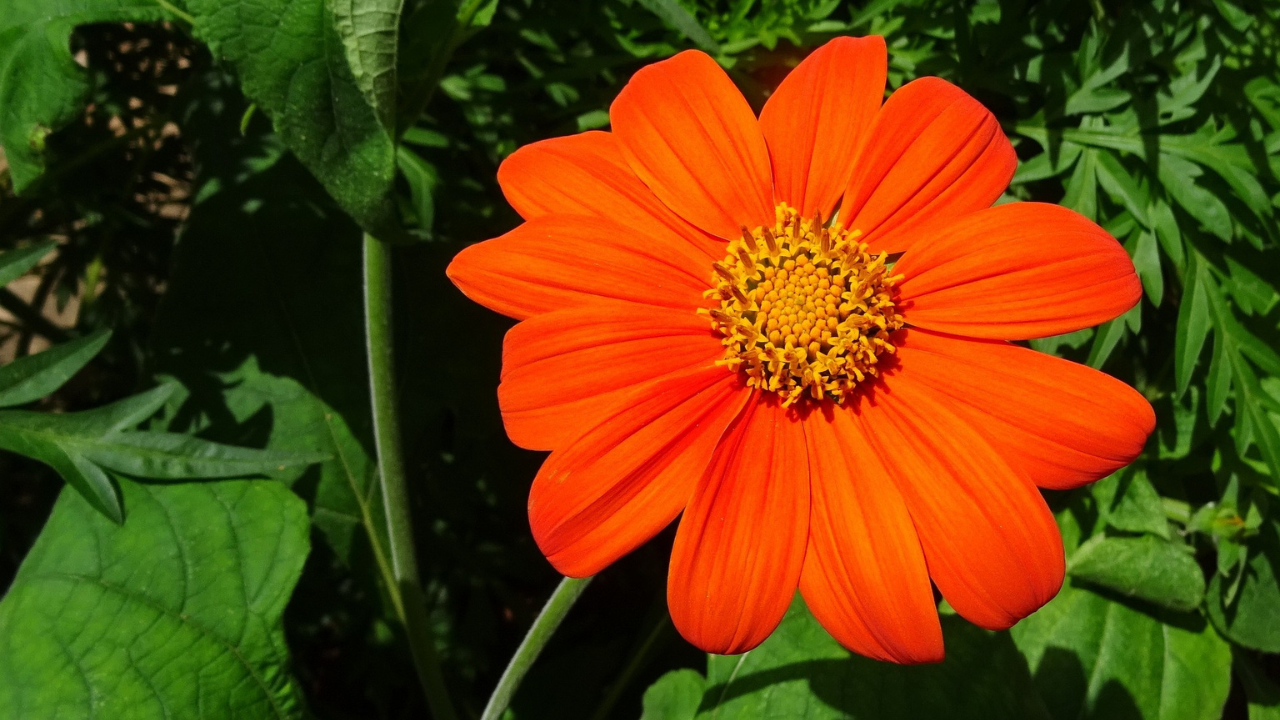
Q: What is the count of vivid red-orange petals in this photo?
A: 12